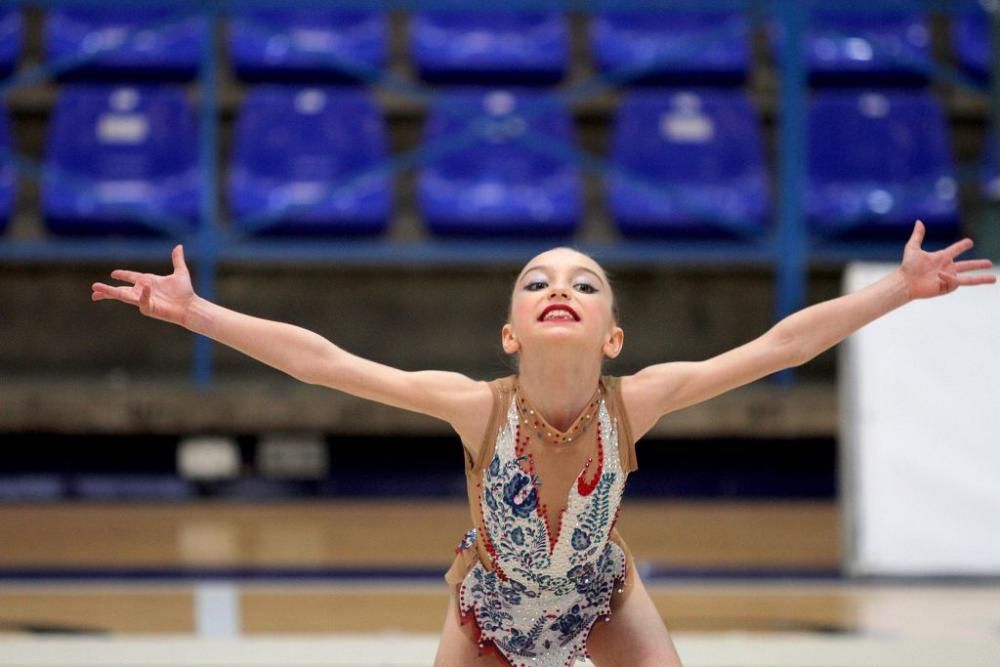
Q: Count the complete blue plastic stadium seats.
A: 5